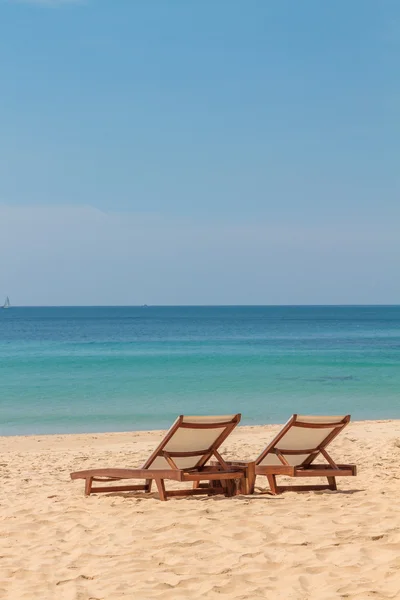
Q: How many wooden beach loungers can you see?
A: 2